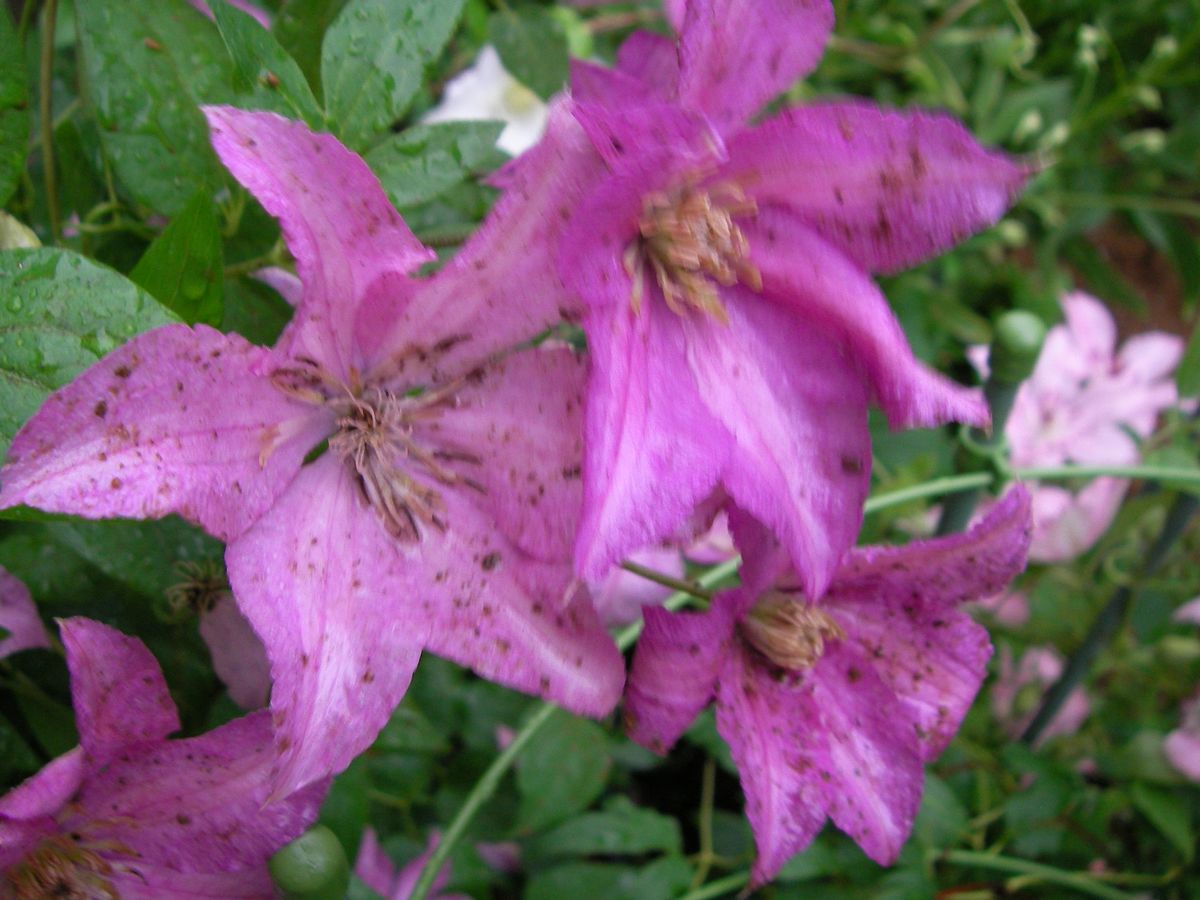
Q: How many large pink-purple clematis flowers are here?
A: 4